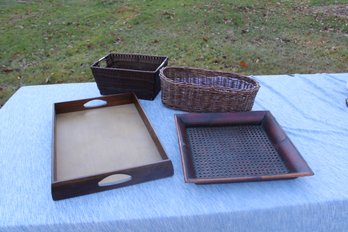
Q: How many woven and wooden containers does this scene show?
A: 4